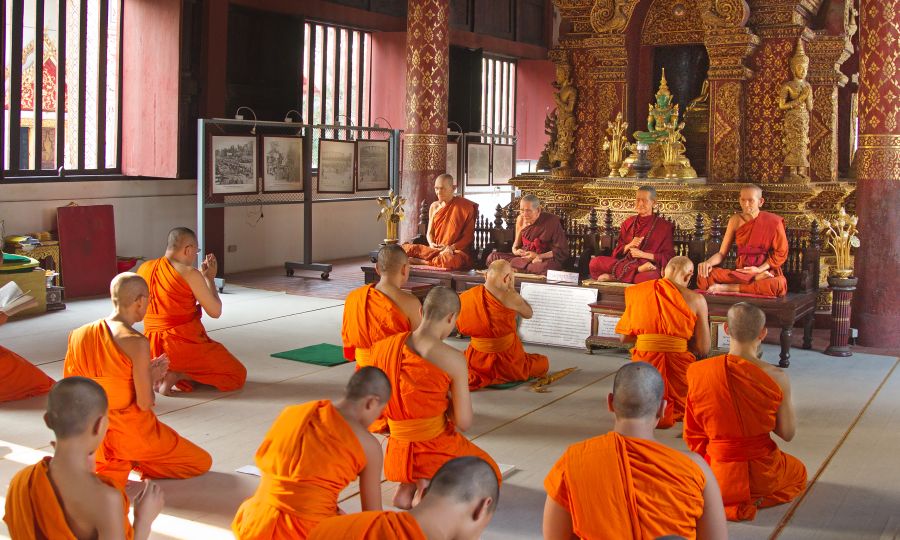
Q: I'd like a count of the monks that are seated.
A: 4